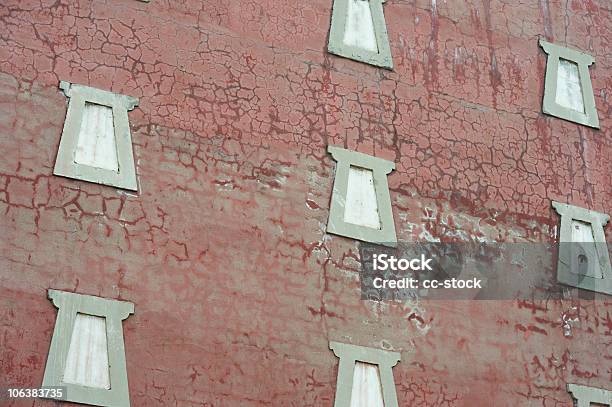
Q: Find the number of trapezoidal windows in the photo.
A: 8